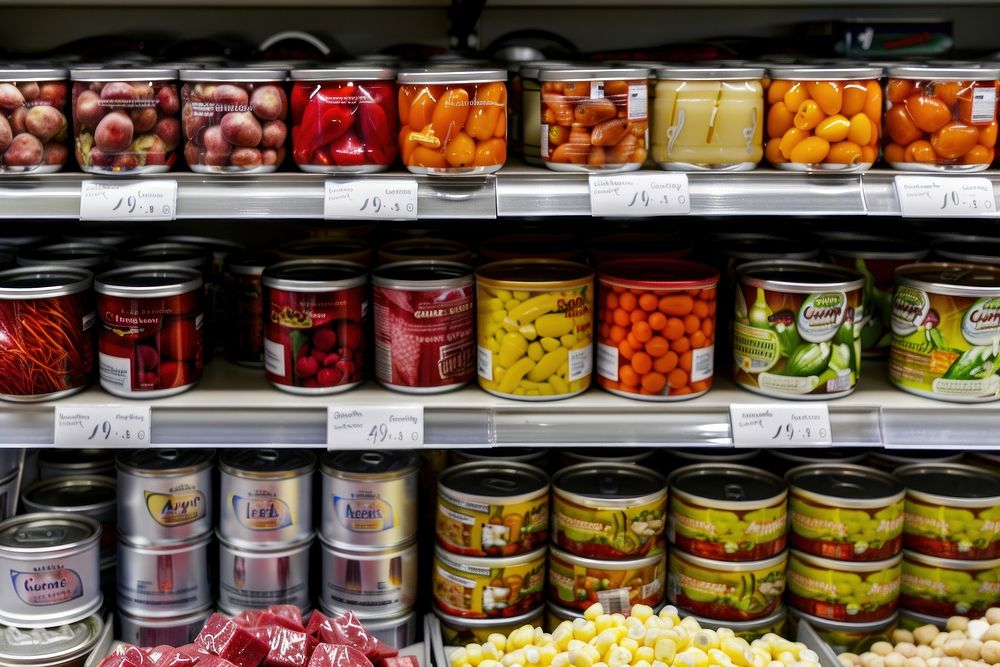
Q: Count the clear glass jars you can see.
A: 9